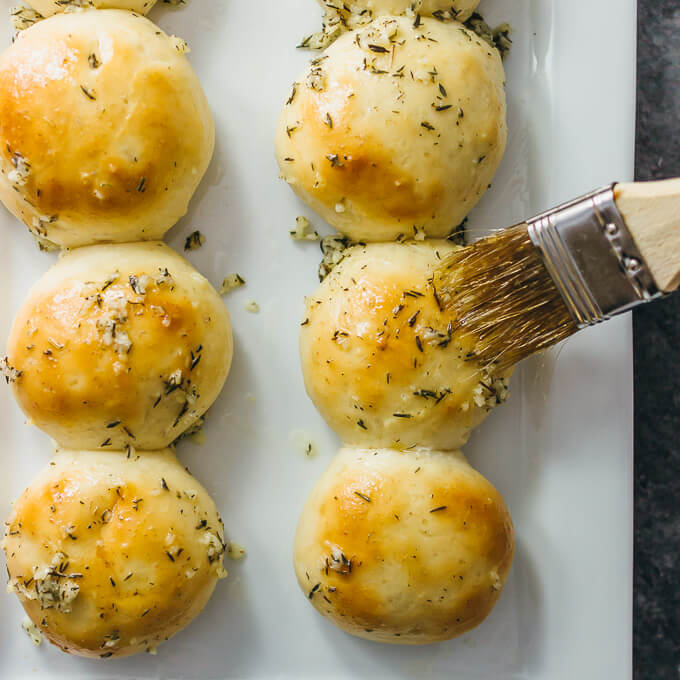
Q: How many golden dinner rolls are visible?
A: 8